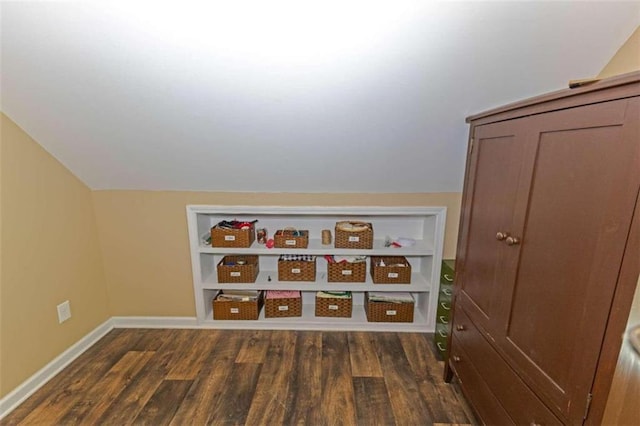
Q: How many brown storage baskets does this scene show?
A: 11